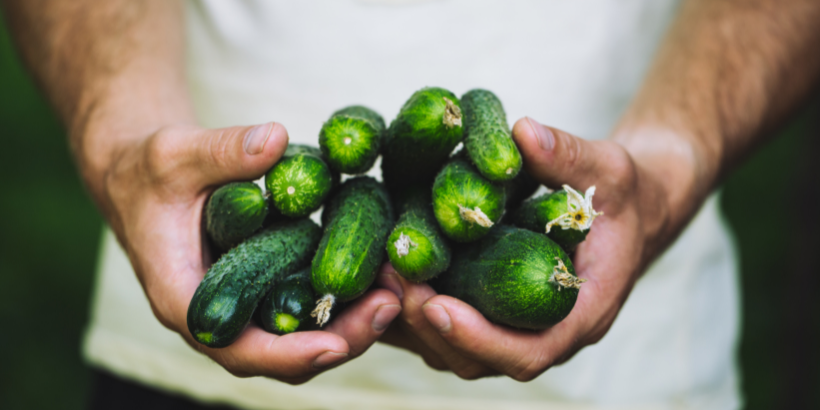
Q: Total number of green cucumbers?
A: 12